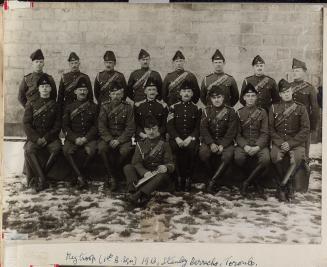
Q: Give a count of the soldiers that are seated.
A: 9